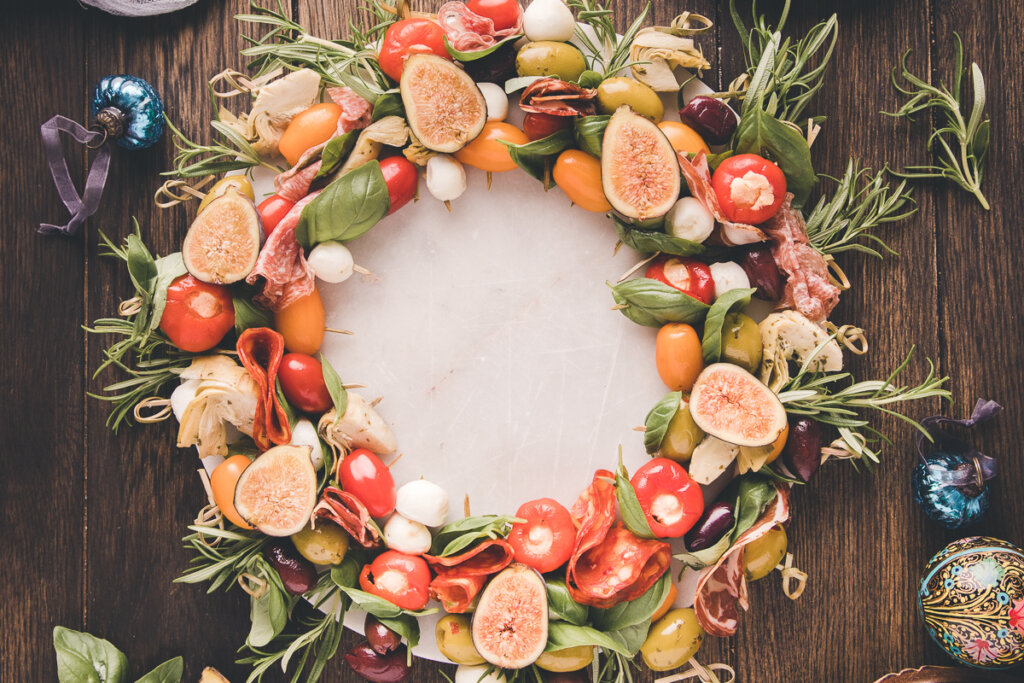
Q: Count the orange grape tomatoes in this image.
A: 9